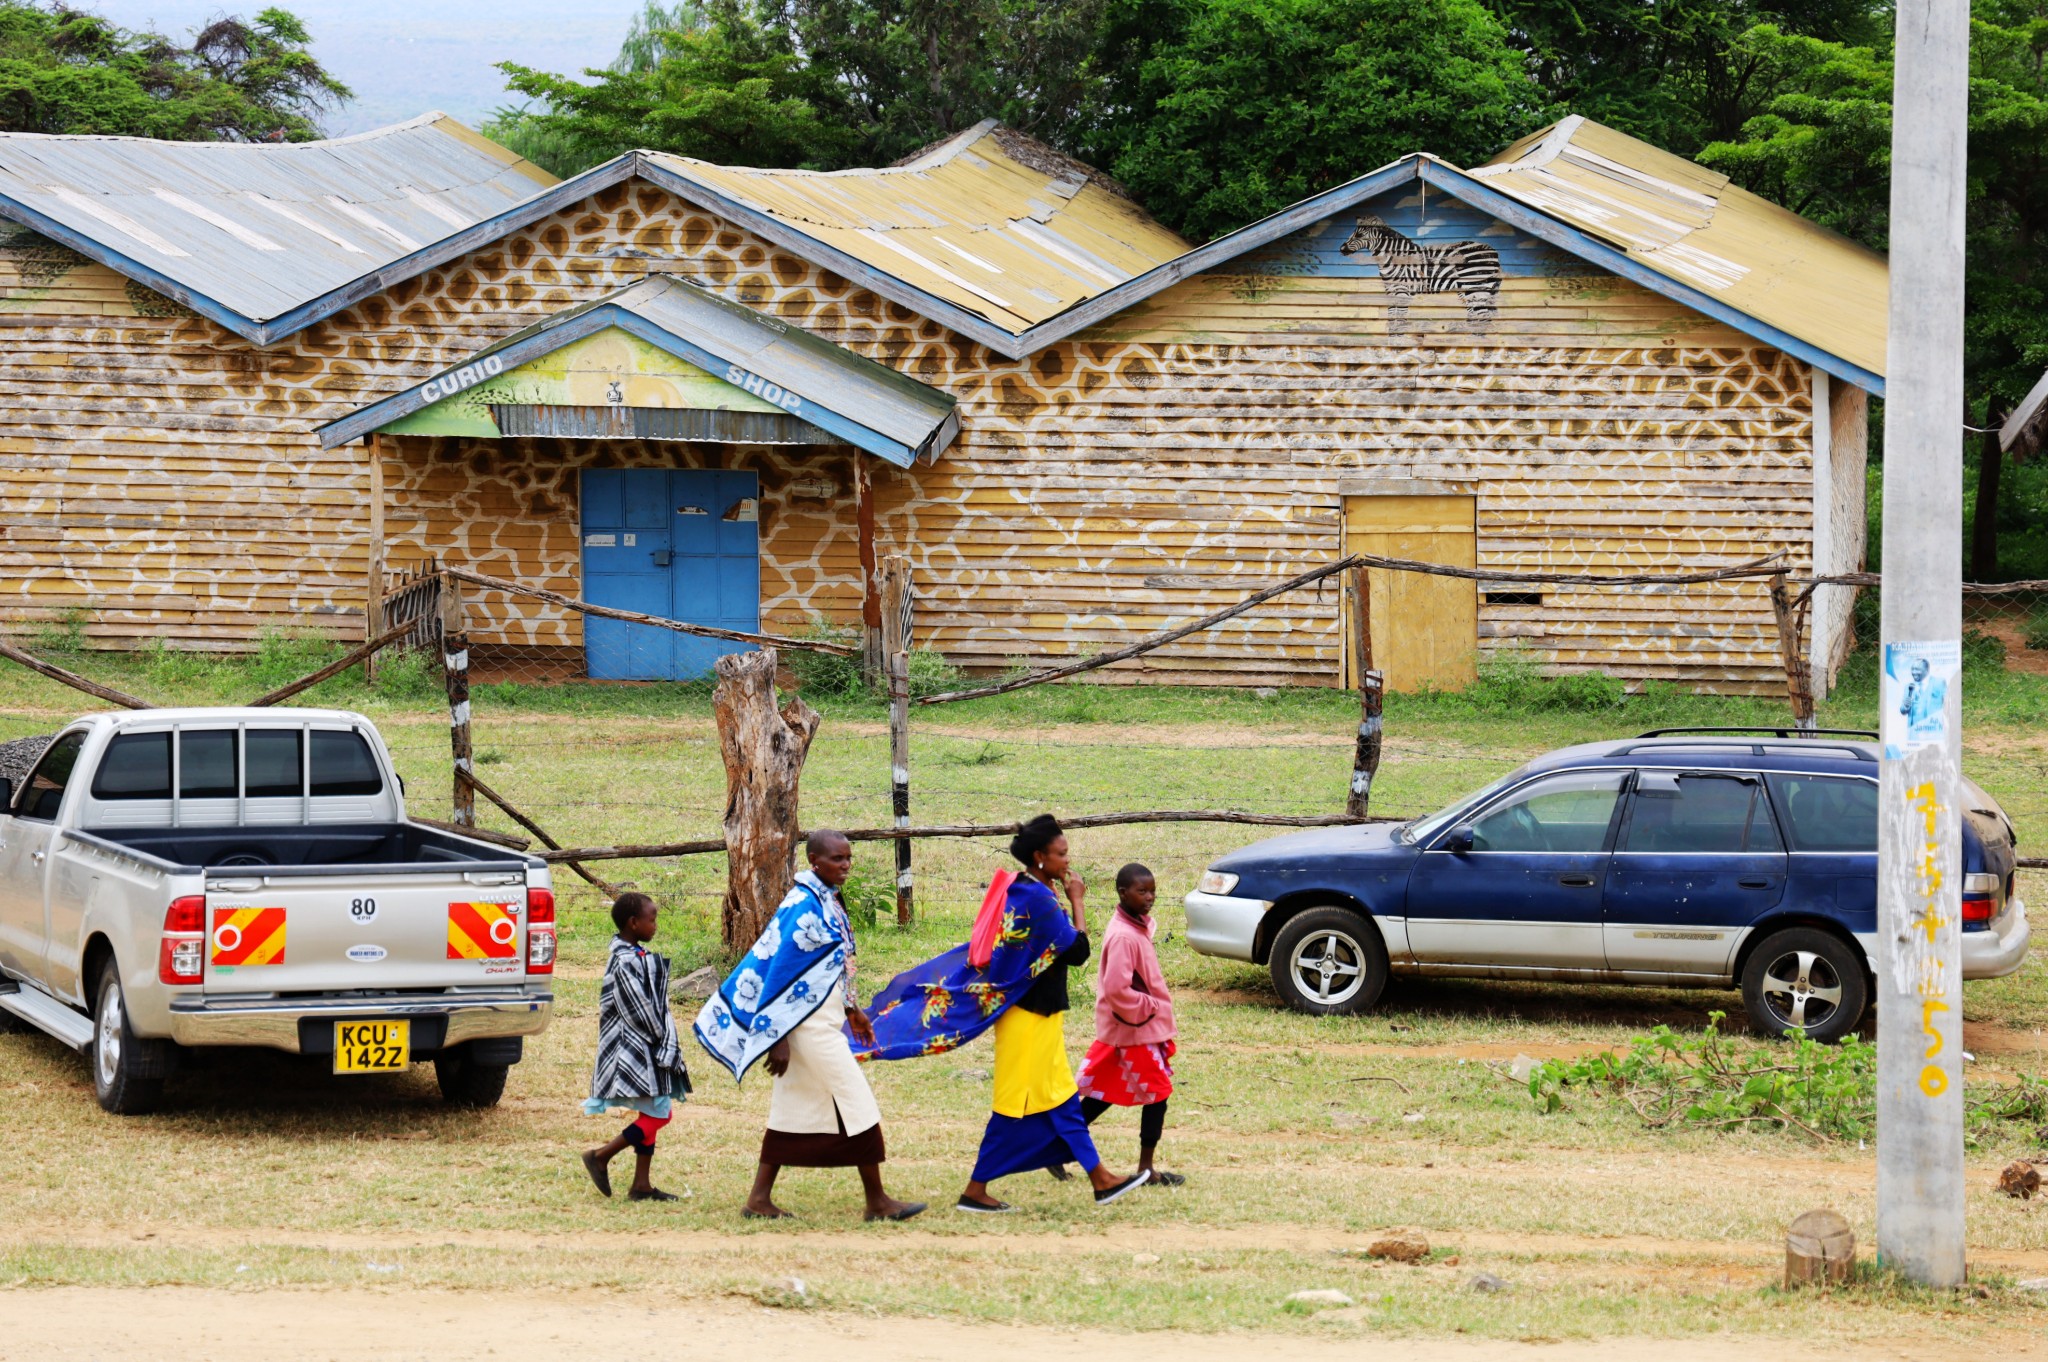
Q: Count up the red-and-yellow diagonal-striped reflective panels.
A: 2